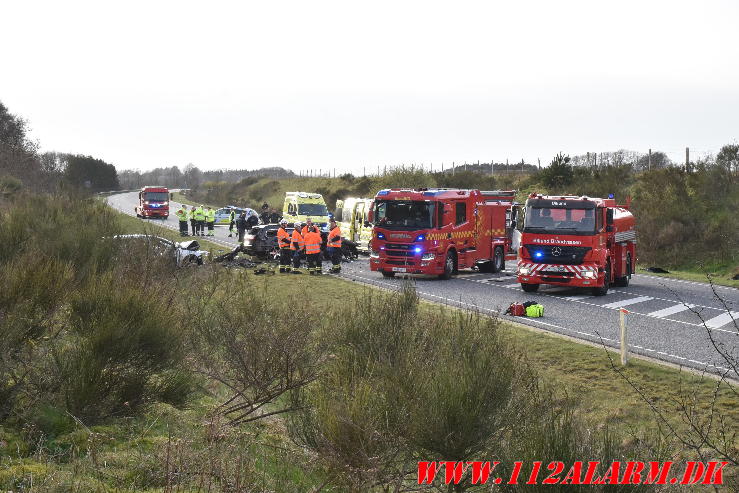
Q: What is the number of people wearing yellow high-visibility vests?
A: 5